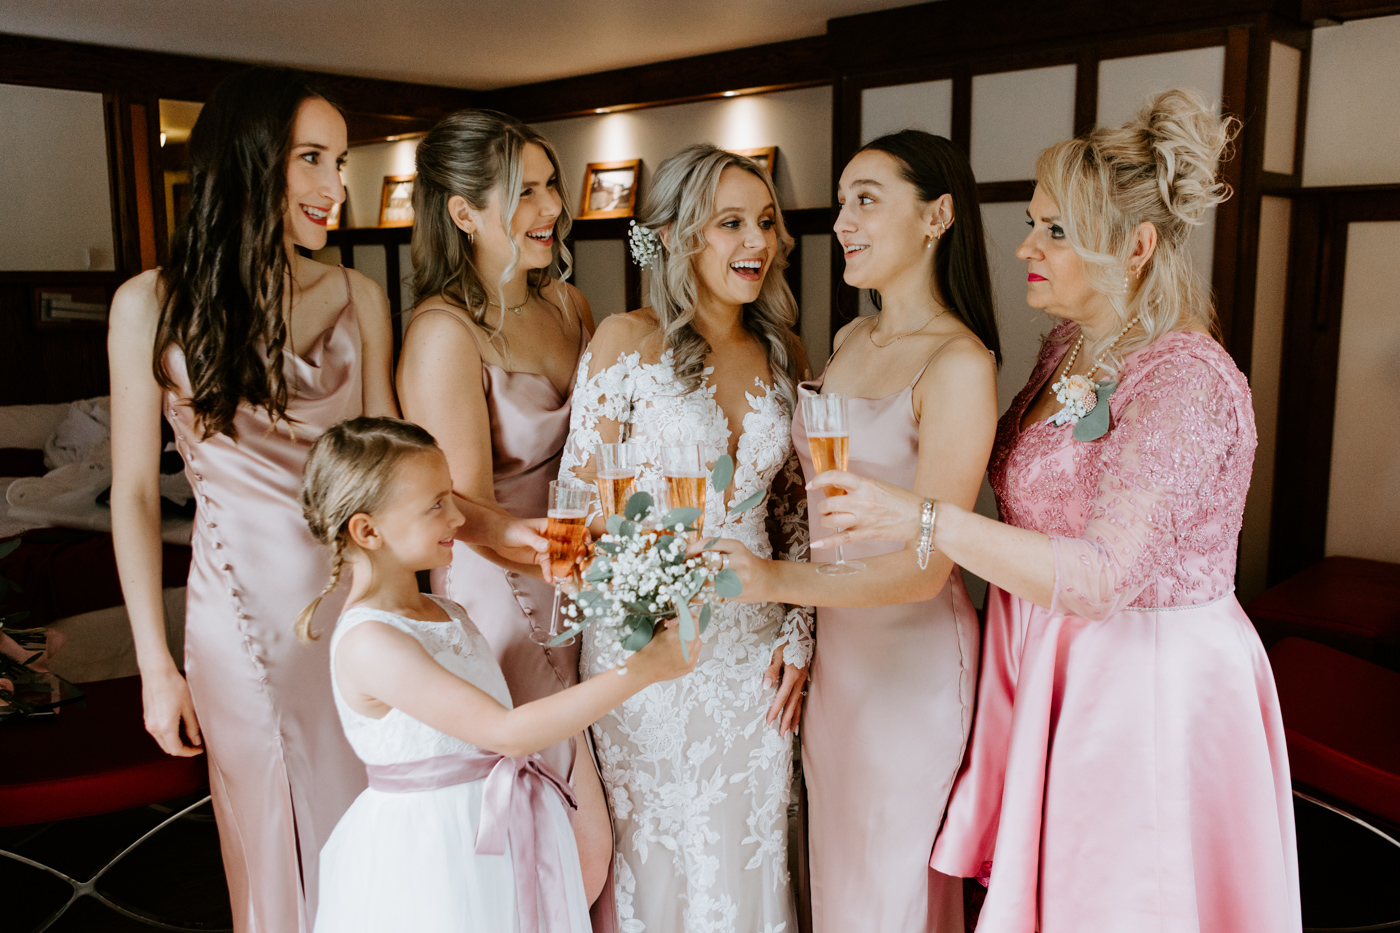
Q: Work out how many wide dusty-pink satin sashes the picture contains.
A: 1